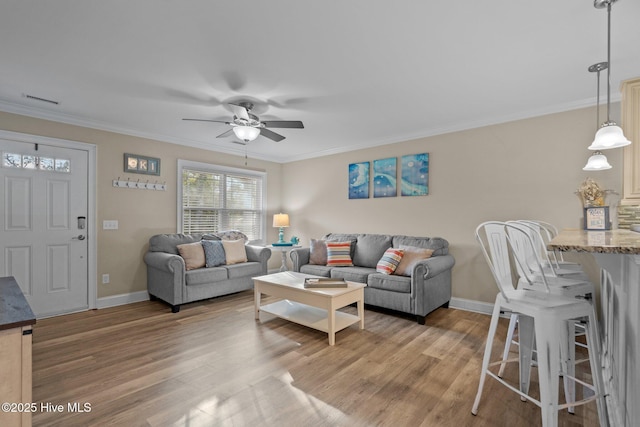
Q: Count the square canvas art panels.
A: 3